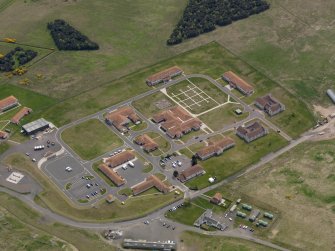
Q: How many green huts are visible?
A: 4